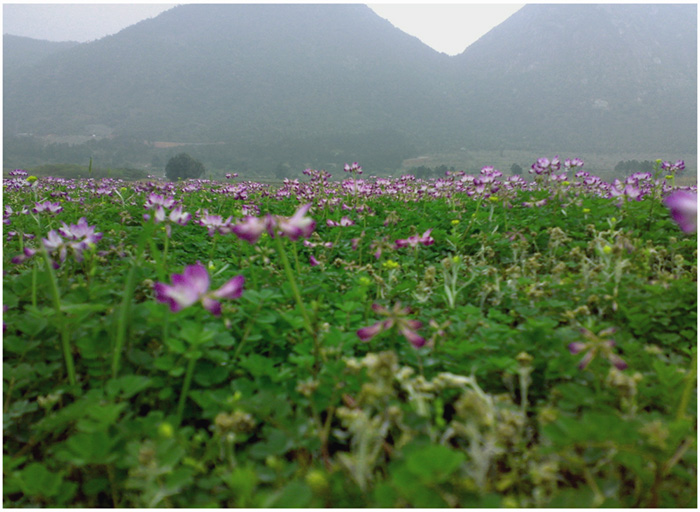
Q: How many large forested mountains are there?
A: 2